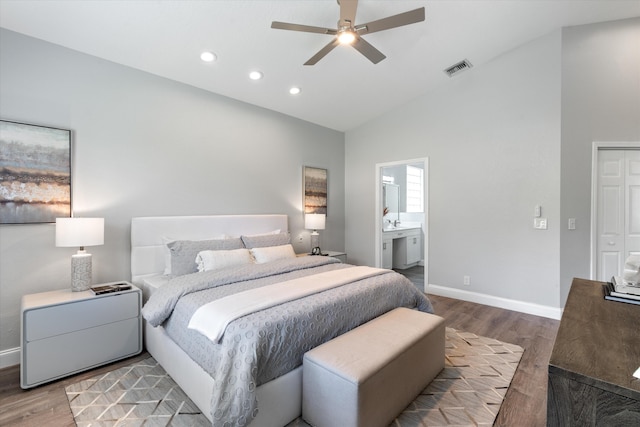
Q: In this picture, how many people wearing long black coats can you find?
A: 0